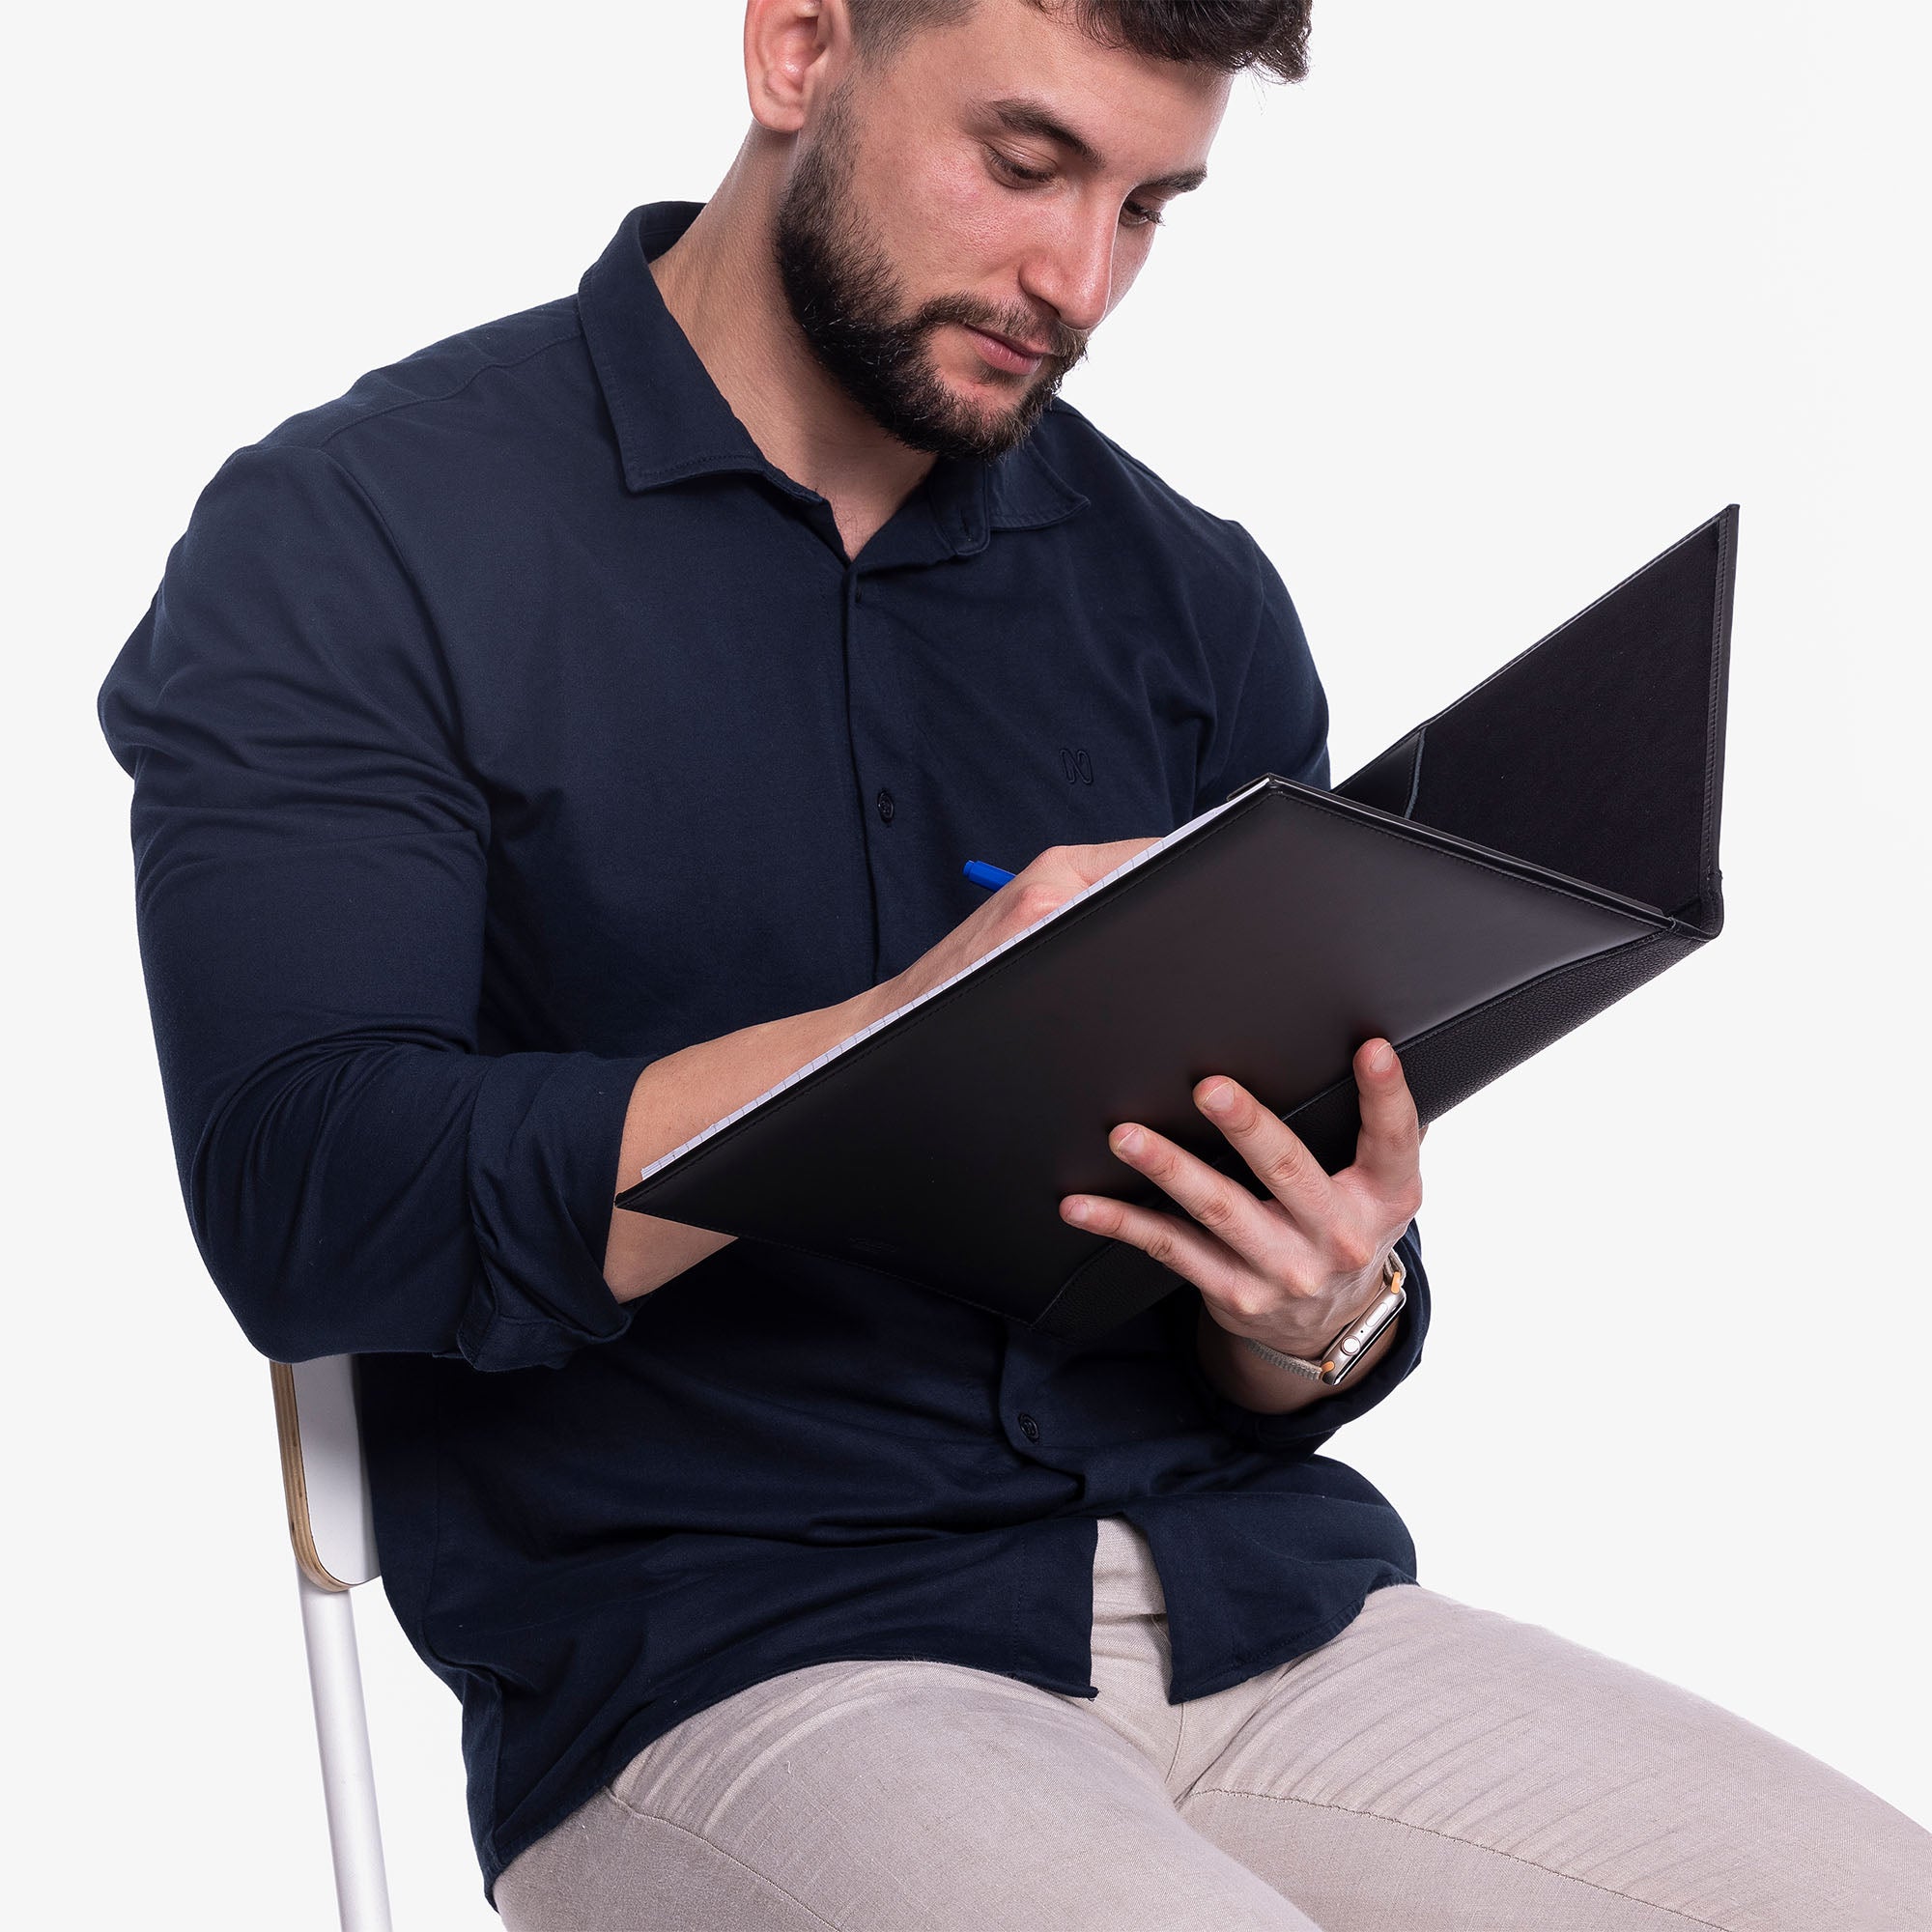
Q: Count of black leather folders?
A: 1